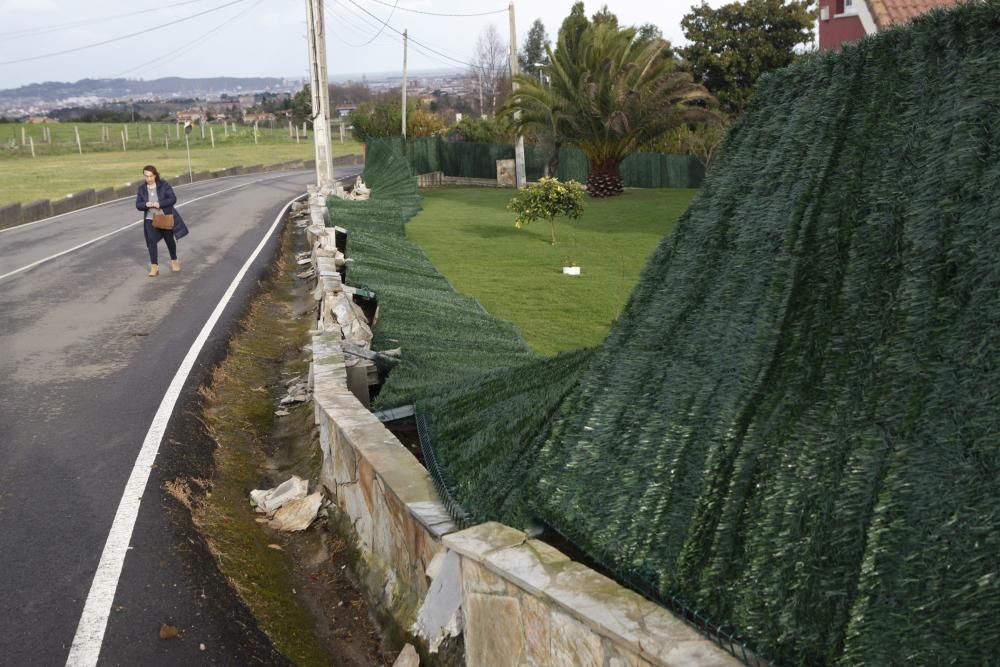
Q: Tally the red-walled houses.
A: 1